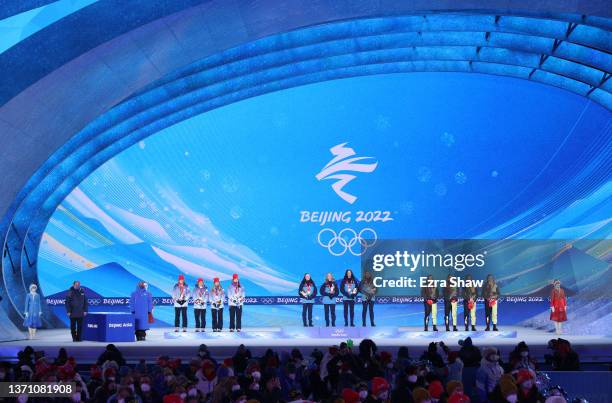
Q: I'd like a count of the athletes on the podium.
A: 12